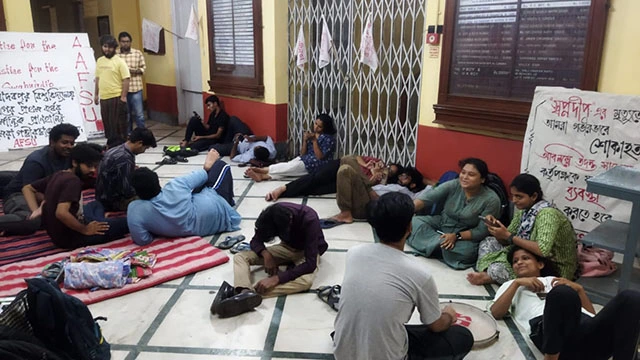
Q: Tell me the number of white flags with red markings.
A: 5